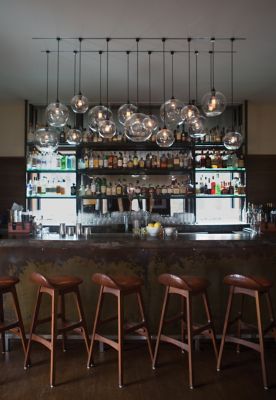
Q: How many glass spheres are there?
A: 15